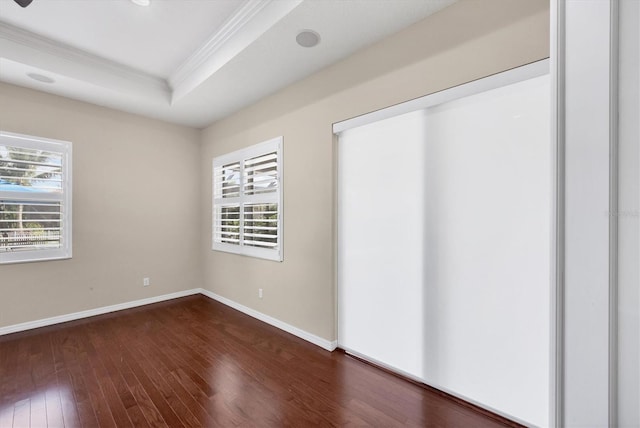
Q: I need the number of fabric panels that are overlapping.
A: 2